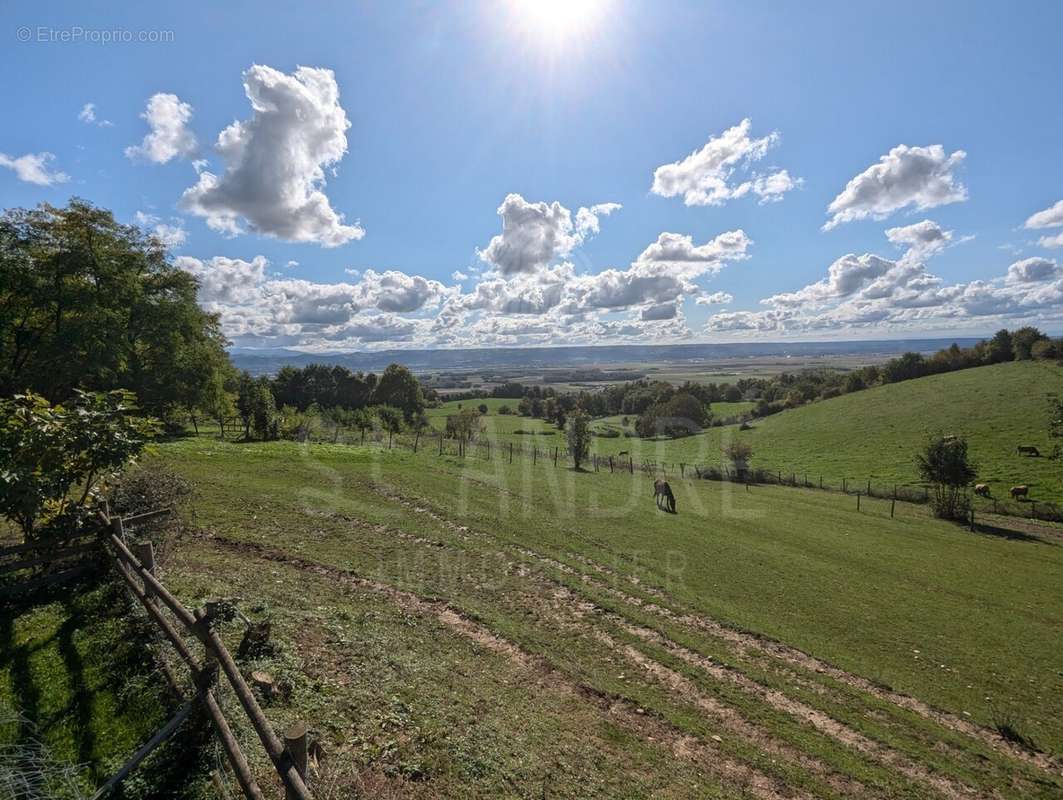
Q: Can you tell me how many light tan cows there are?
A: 2